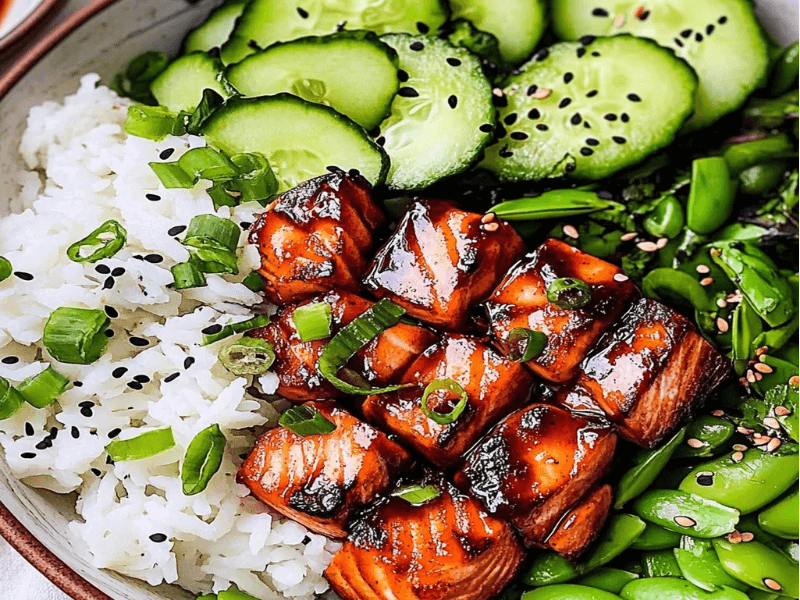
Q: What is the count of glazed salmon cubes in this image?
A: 9